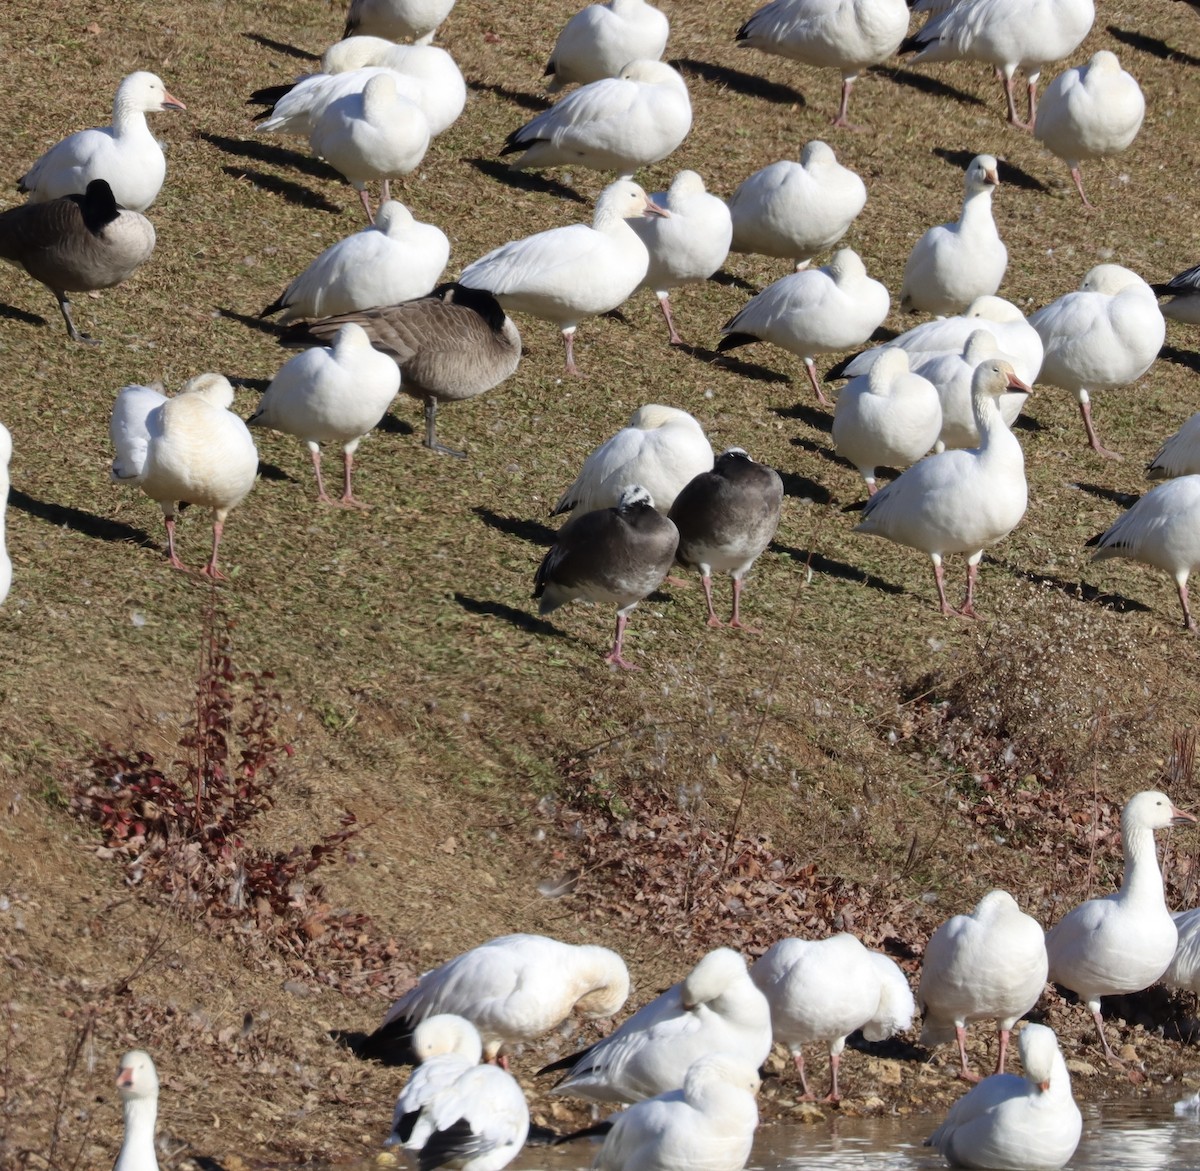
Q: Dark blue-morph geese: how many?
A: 2